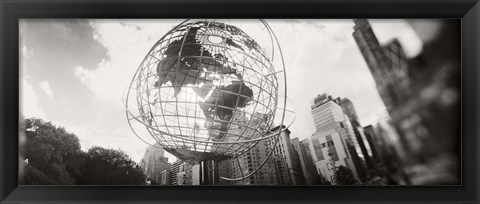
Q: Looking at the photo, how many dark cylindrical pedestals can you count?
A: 1